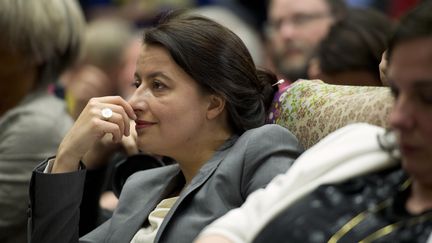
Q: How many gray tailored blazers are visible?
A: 1